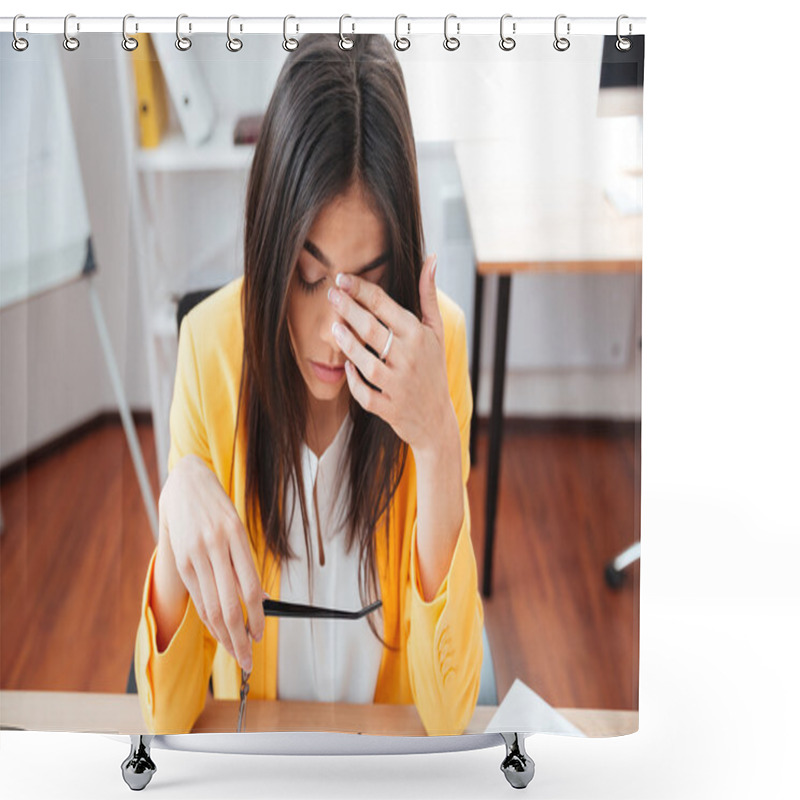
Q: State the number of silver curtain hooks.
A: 12